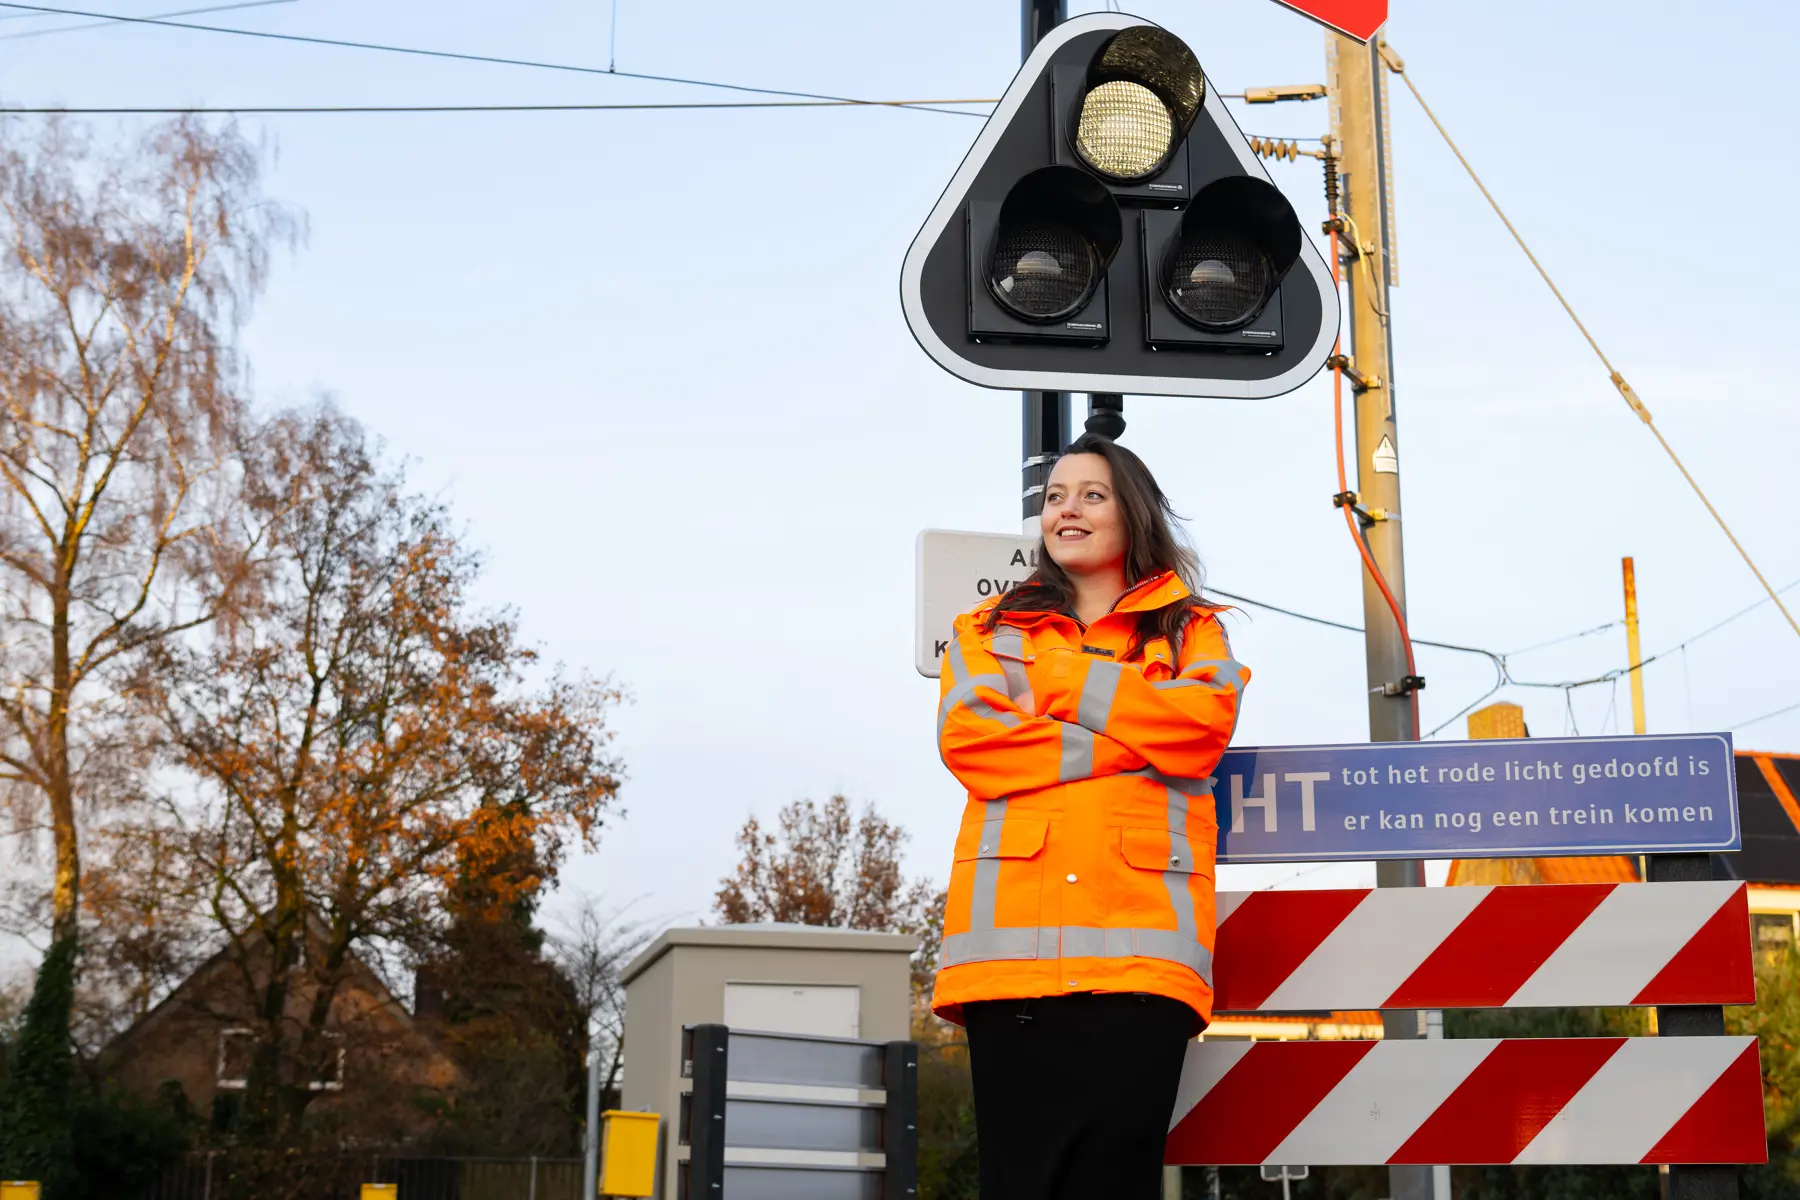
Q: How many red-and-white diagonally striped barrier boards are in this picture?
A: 2